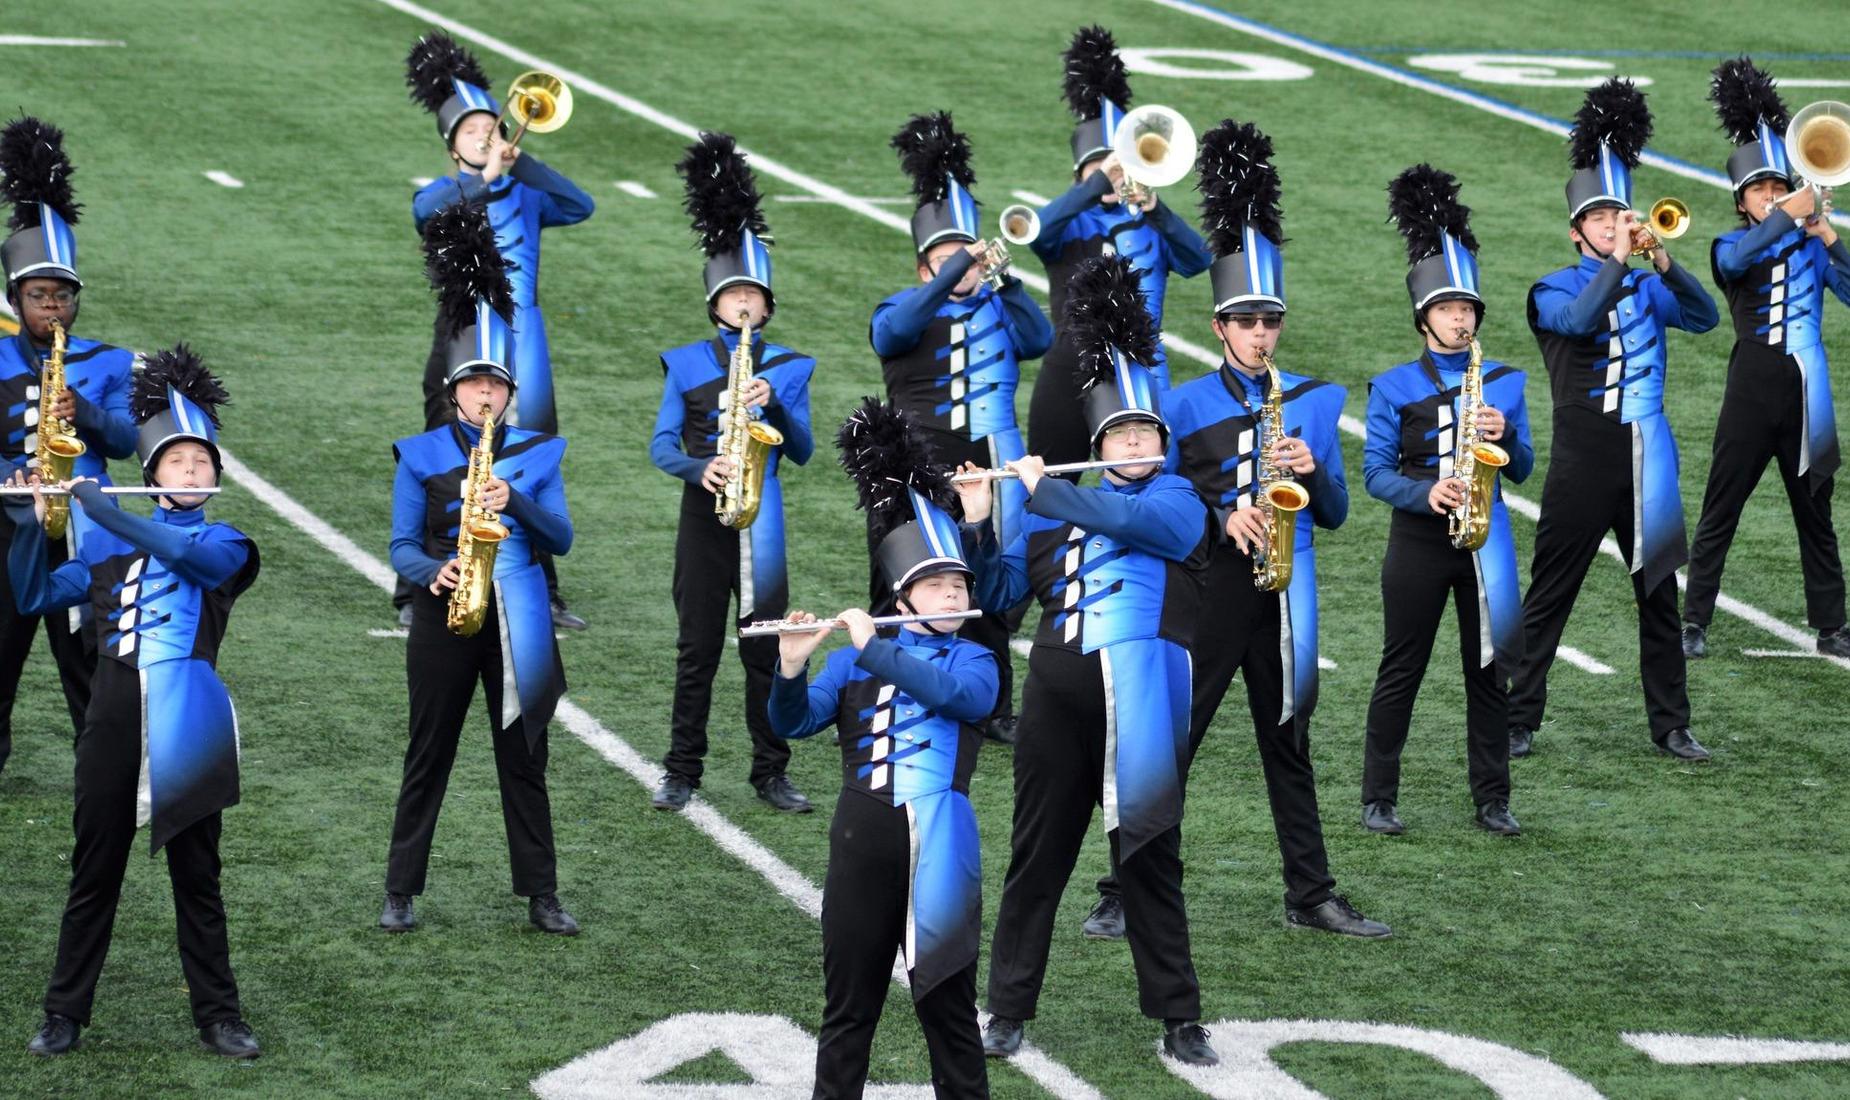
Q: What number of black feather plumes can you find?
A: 13